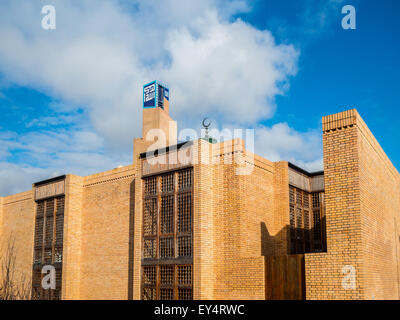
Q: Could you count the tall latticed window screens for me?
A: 3